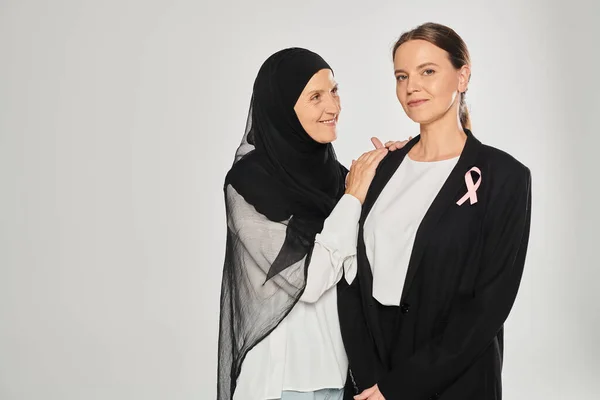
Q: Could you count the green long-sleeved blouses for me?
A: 0